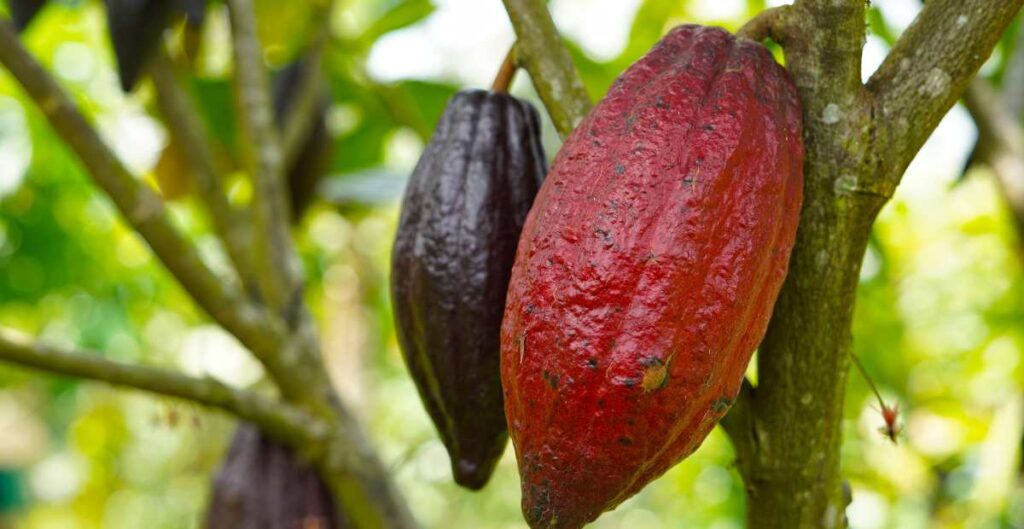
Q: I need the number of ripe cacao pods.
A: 1